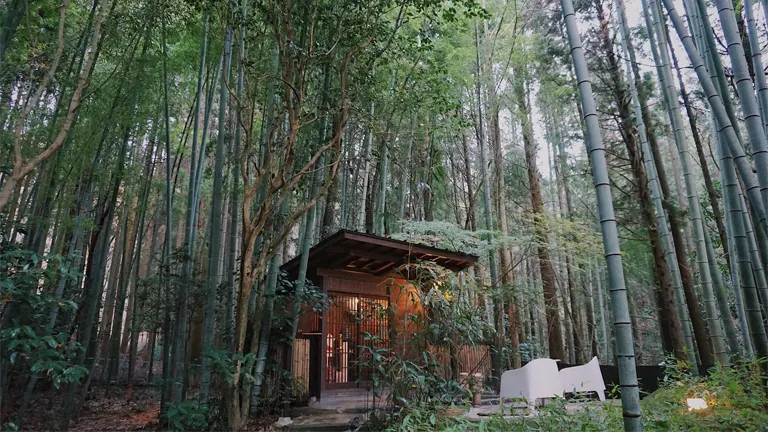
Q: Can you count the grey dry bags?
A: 0